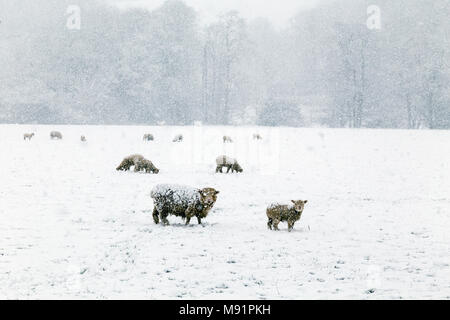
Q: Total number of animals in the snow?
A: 12